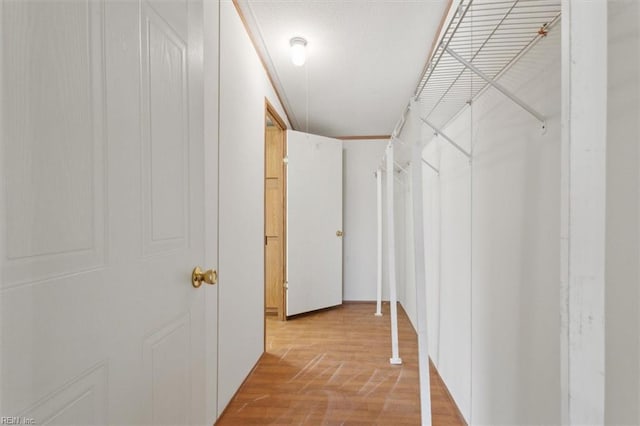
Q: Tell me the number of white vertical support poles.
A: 3